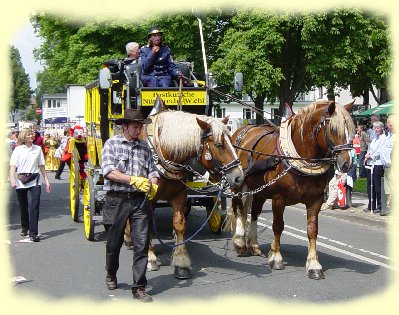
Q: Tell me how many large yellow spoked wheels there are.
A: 3